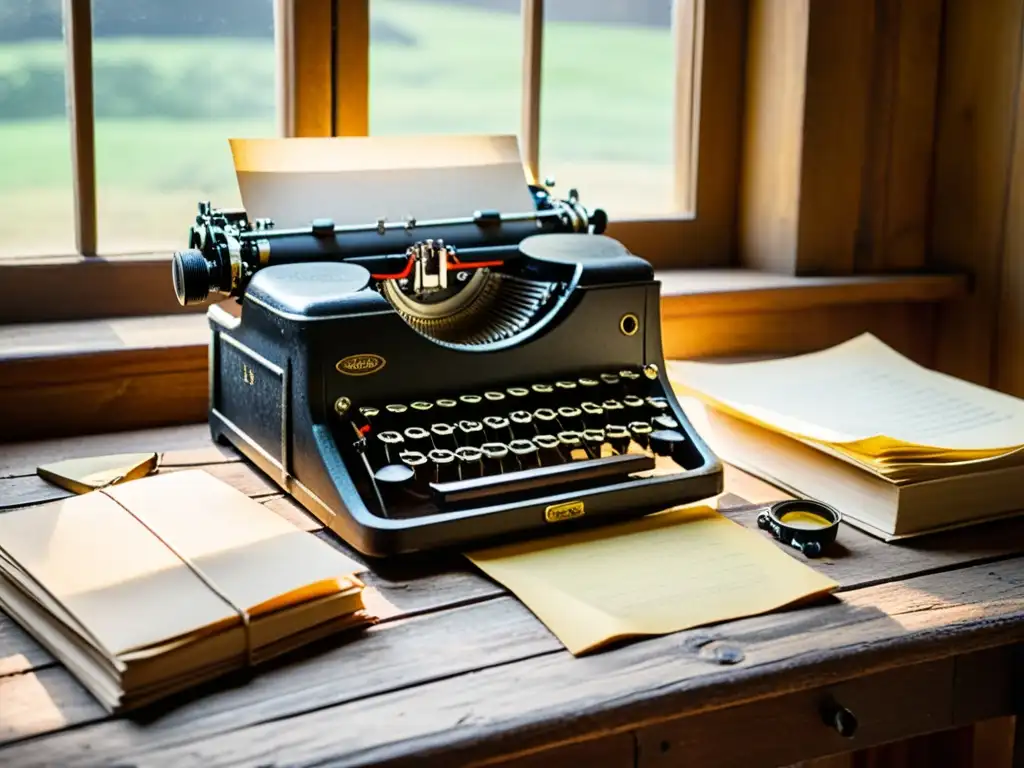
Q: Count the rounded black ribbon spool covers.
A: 2